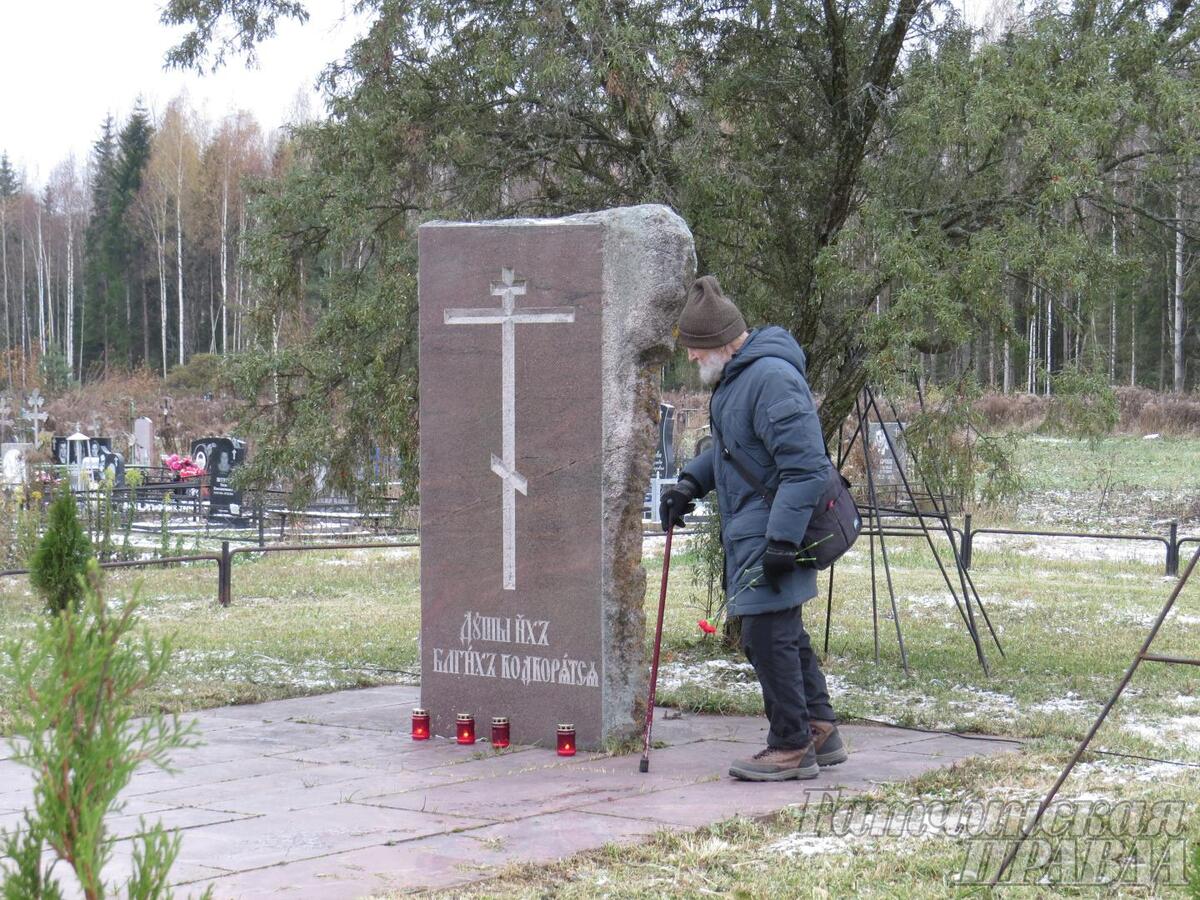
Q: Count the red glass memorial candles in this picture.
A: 4